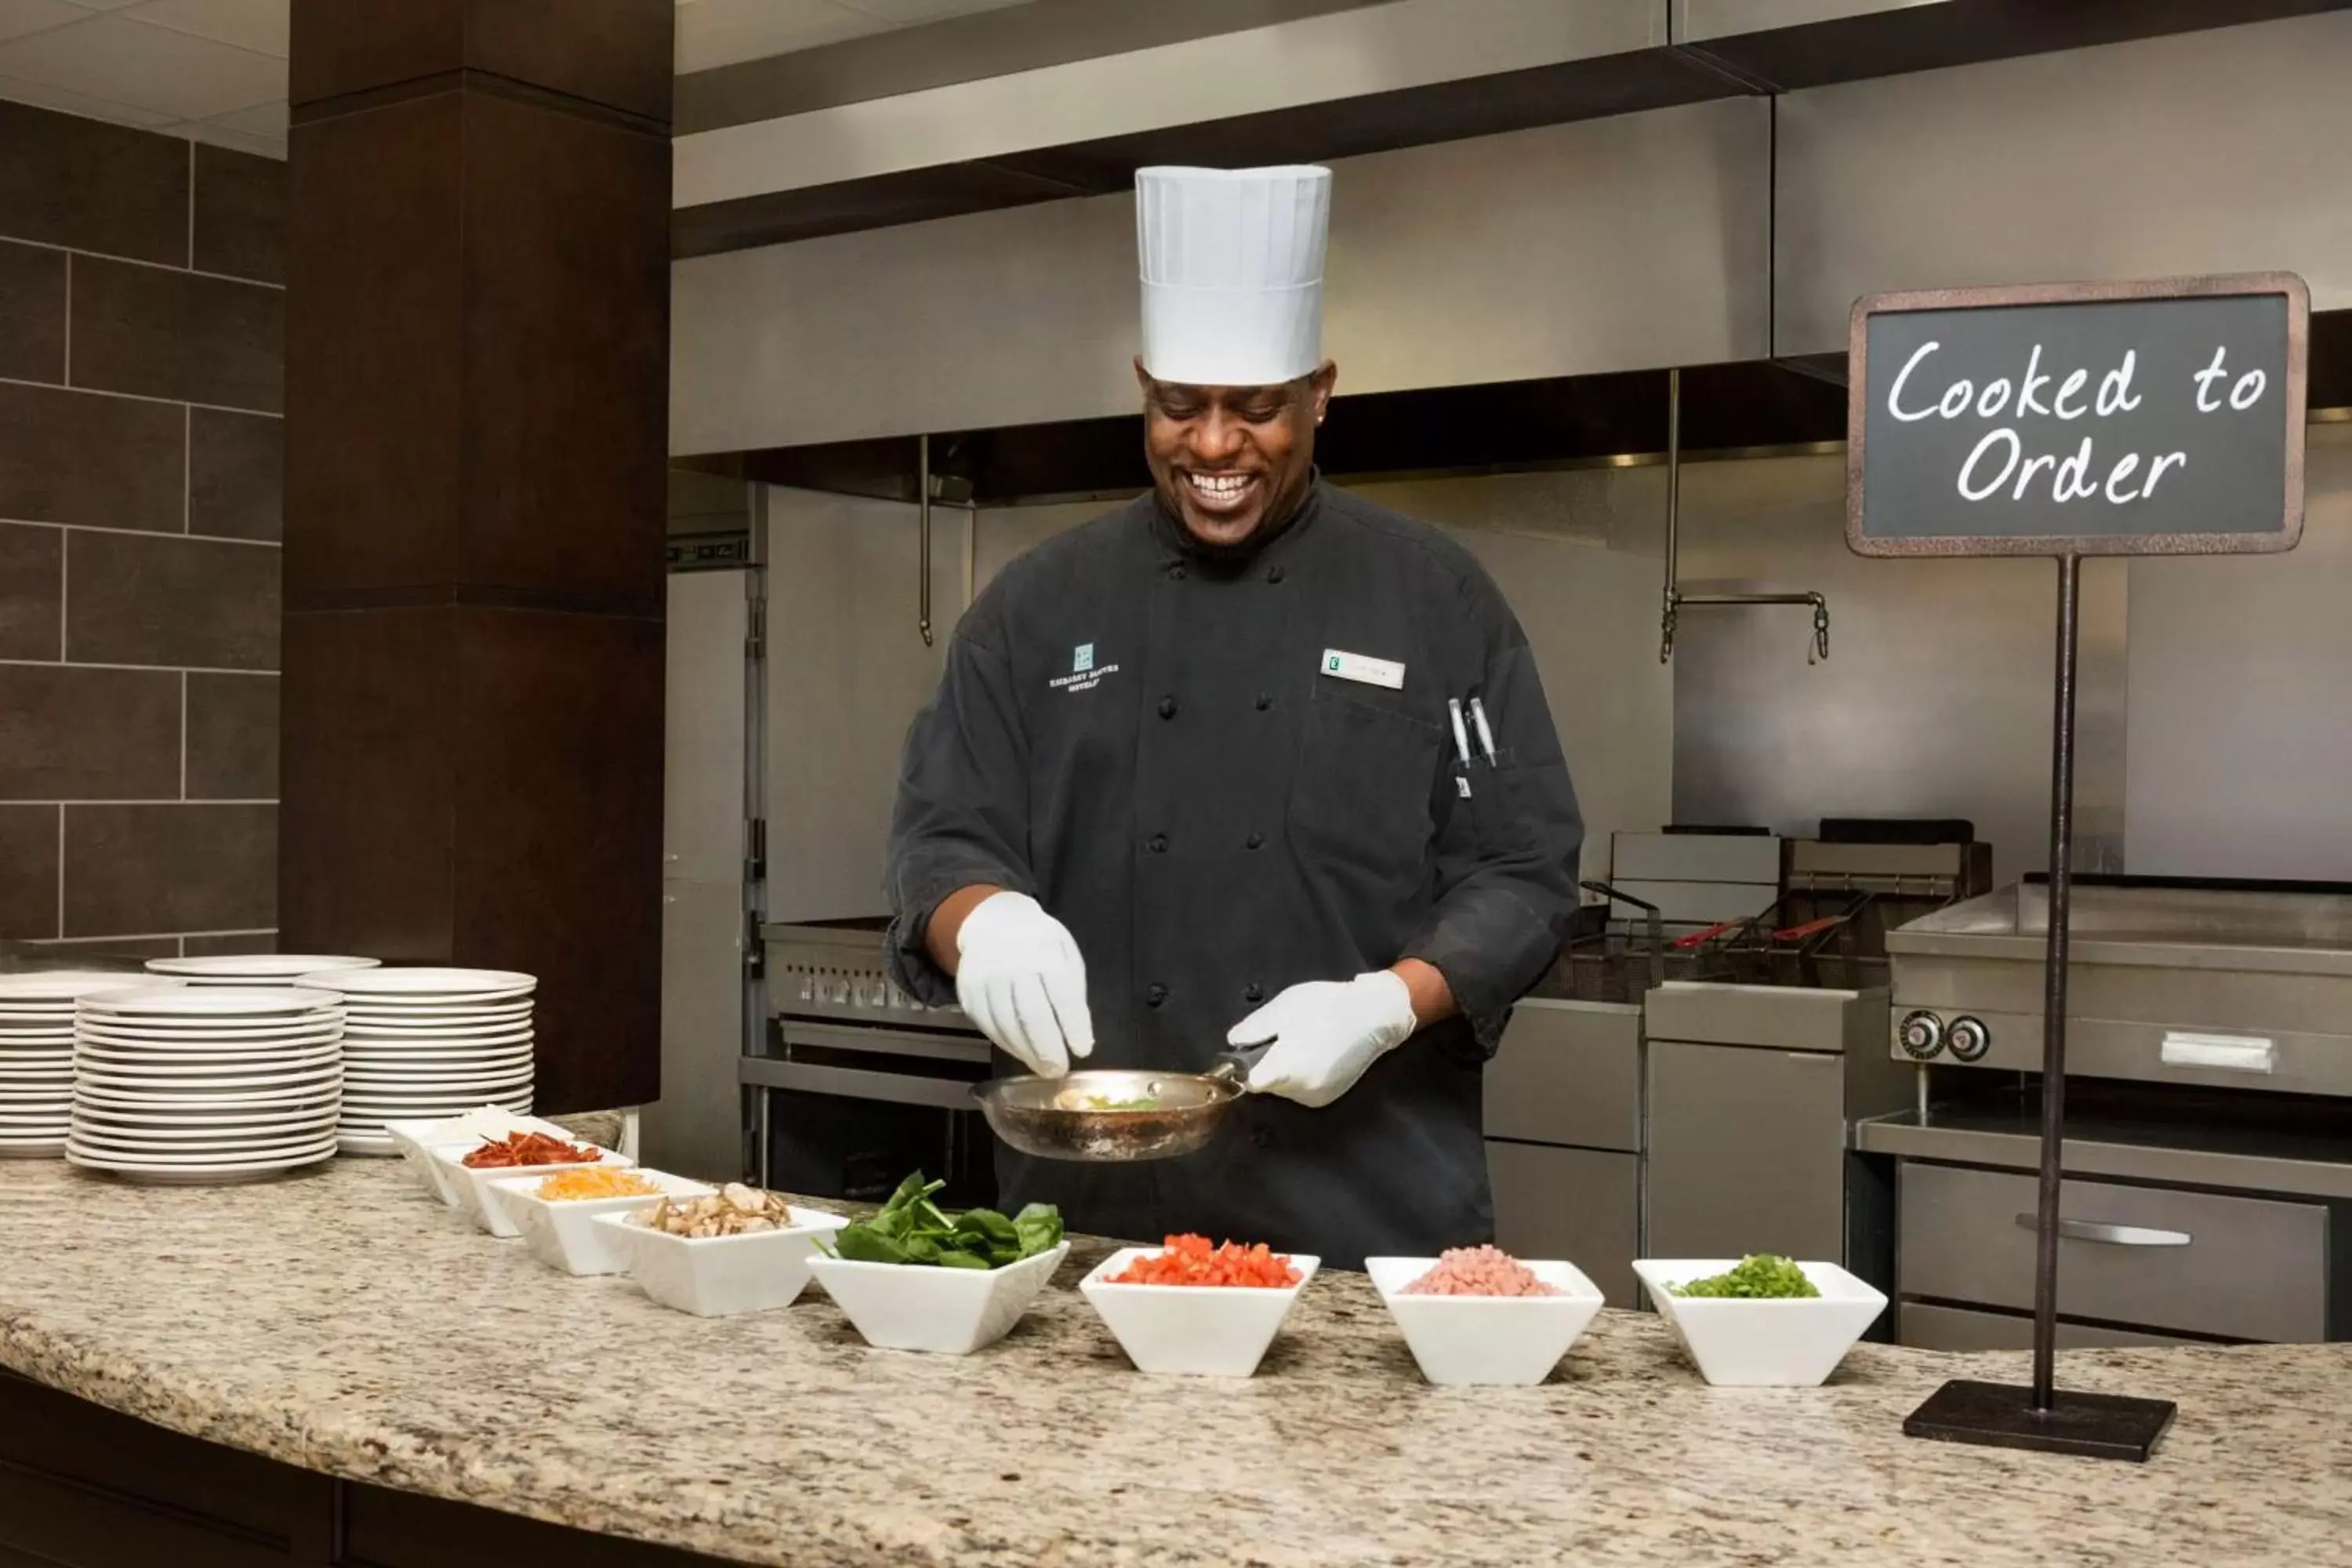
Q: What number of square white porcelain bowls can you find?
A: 8